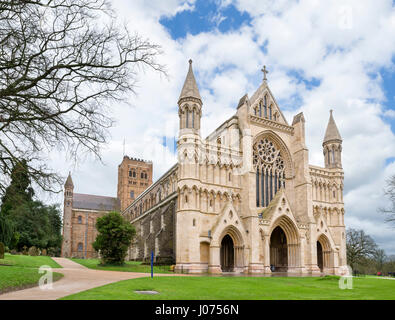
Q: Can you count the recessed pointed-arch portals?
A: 3